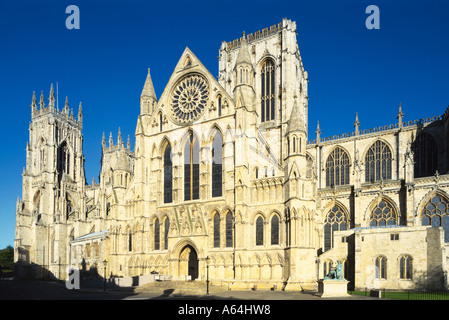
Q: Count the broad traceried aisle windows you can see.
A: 3